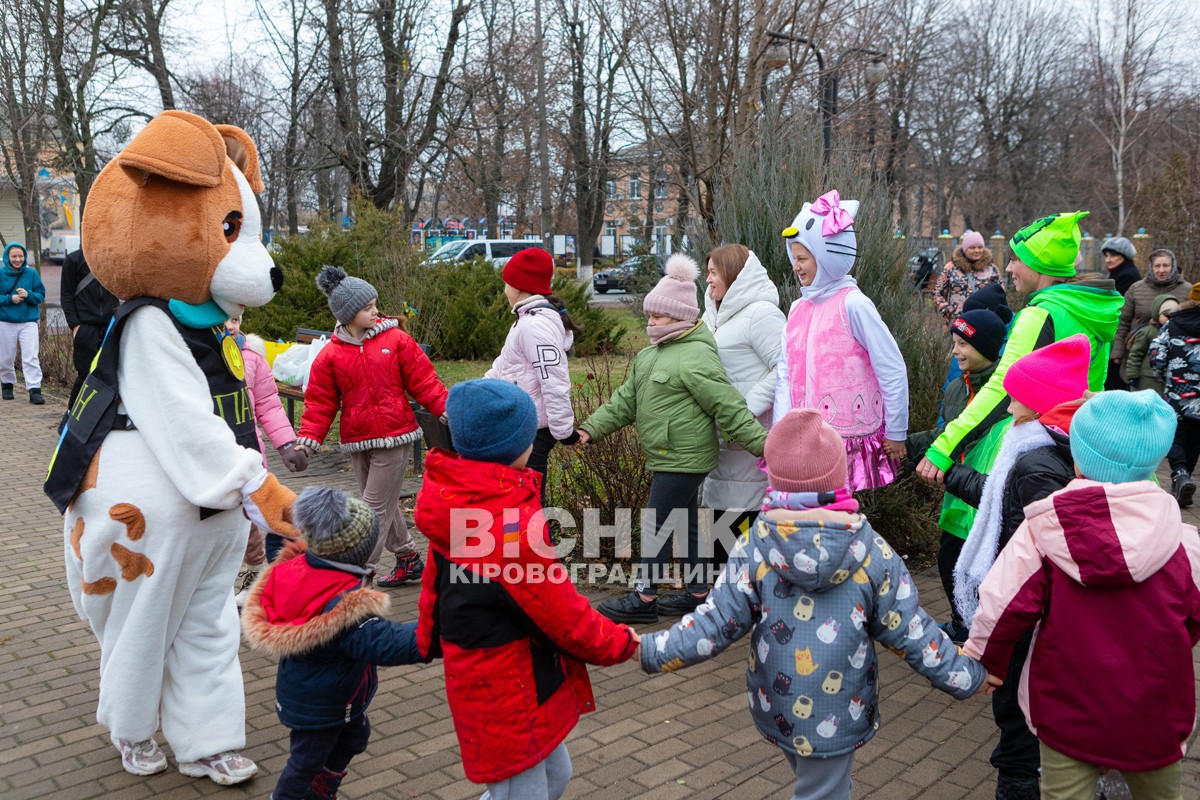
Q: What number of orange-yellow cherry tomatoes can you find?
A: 0